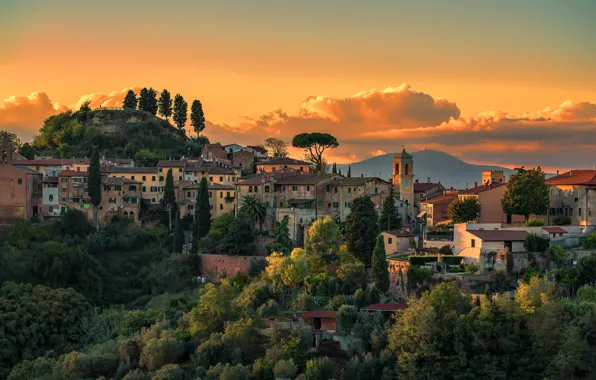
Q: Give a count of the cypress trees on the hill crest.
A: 6